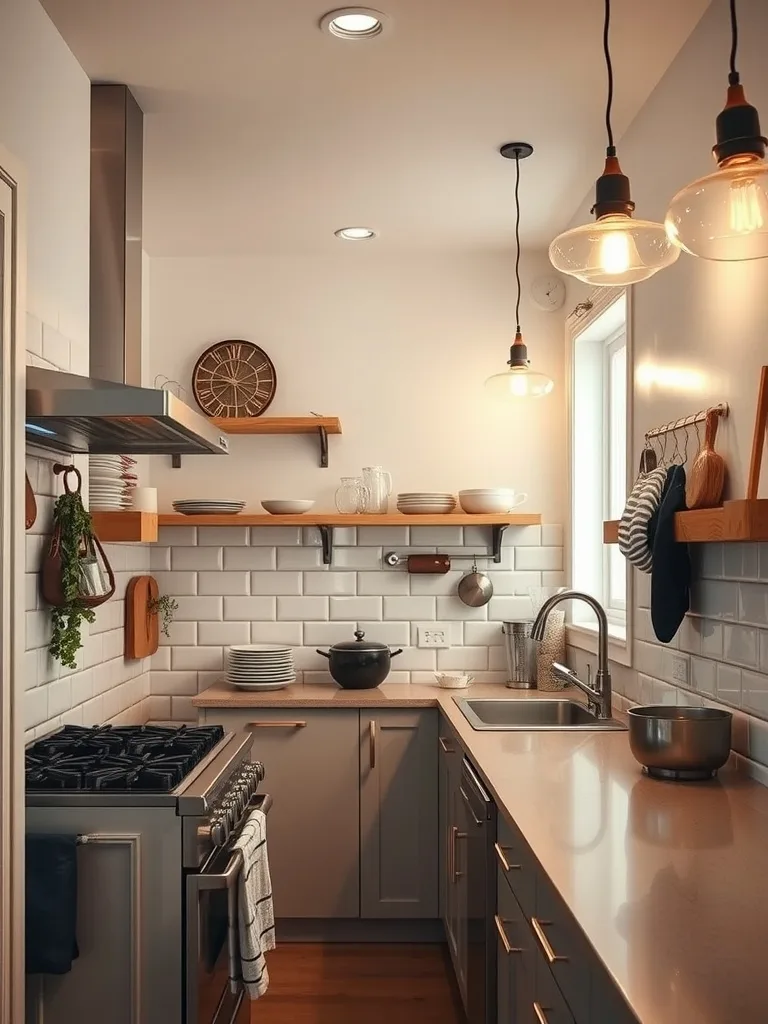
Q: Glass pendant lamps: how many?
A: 3